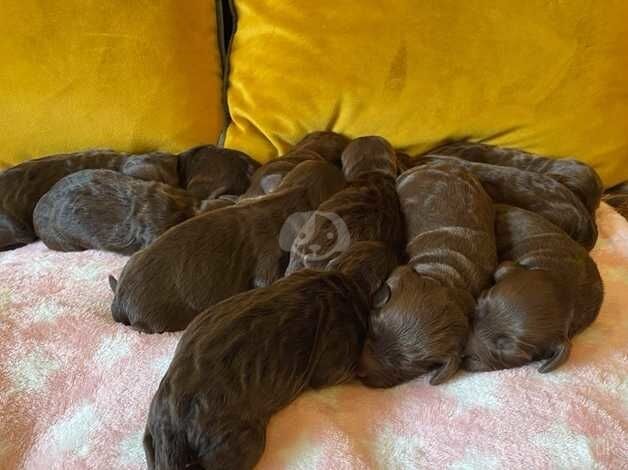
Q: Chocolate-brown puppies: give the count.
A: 11